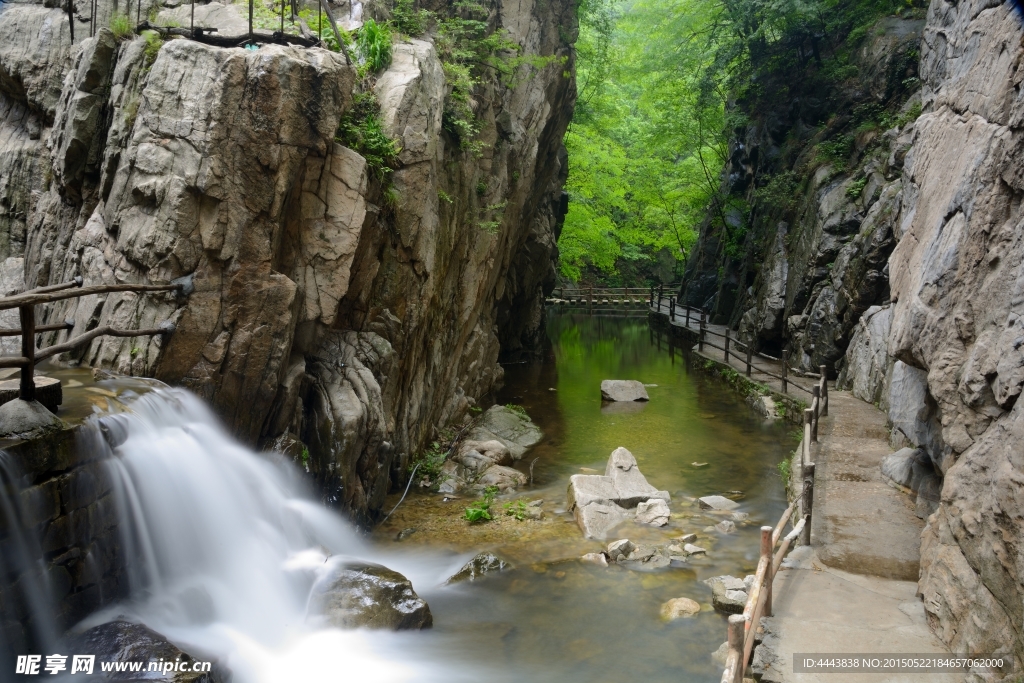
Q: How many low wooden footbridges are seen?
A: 1